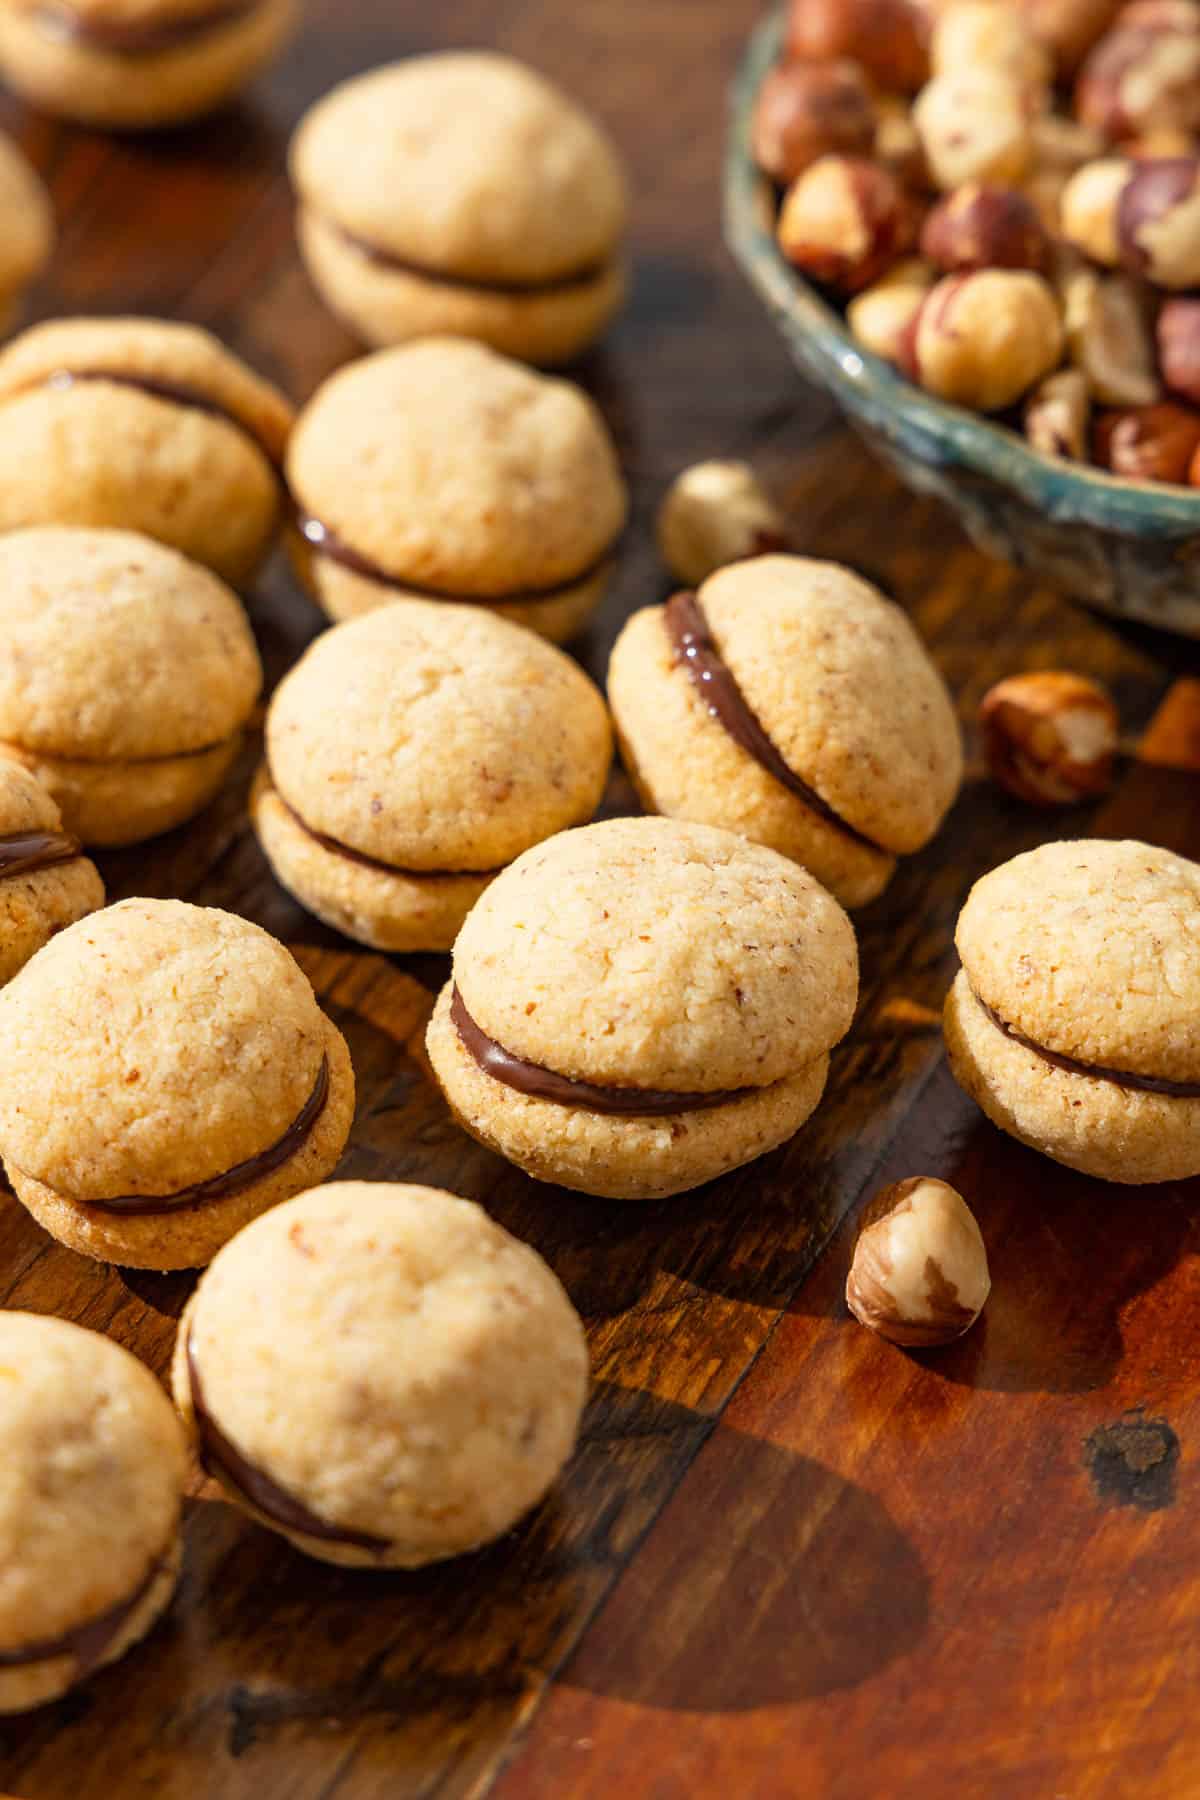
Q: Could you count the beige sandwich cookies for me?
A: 14